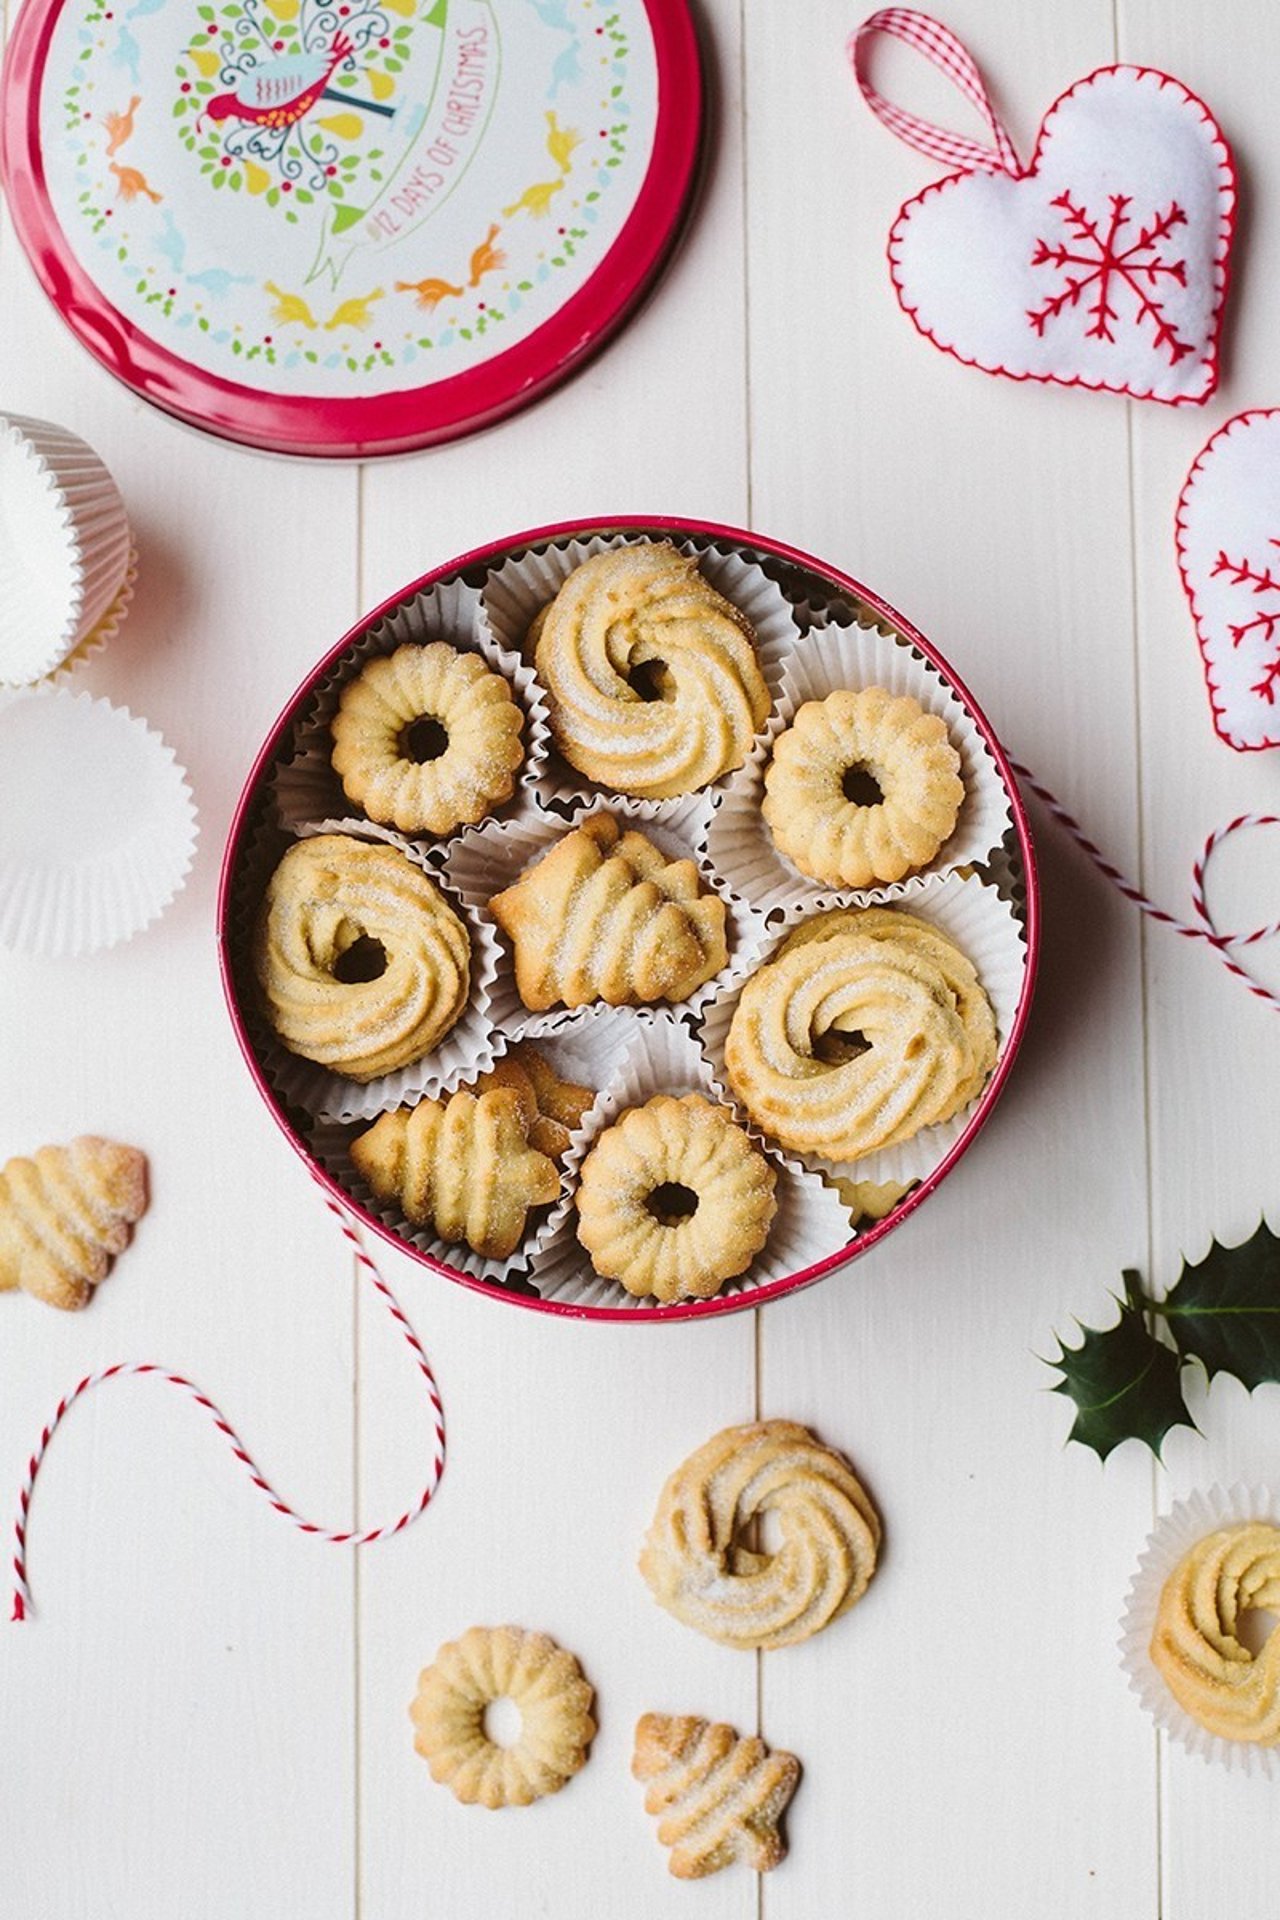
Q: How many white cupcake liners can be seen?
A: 11